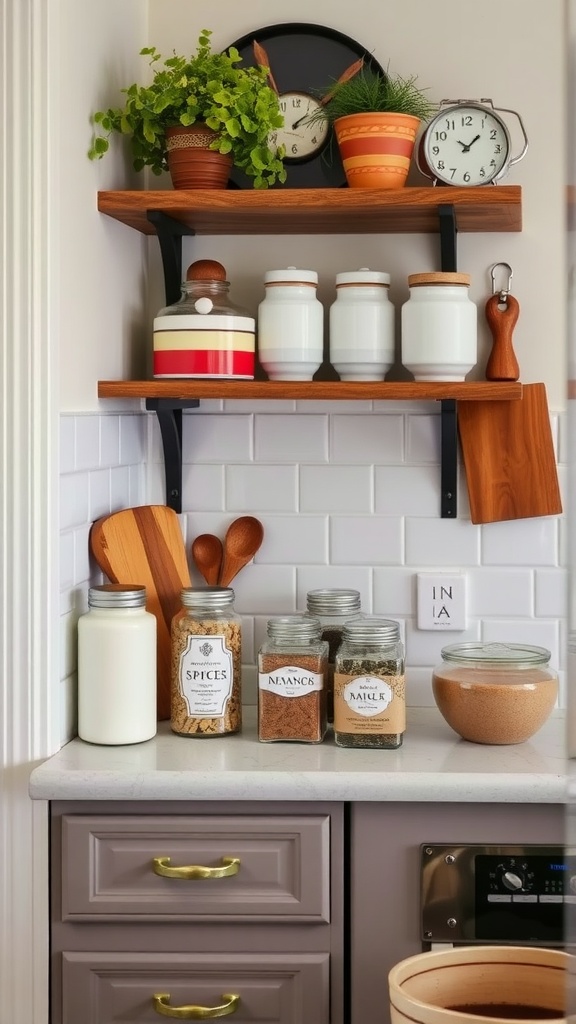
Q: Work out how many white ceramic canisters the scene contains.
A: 3